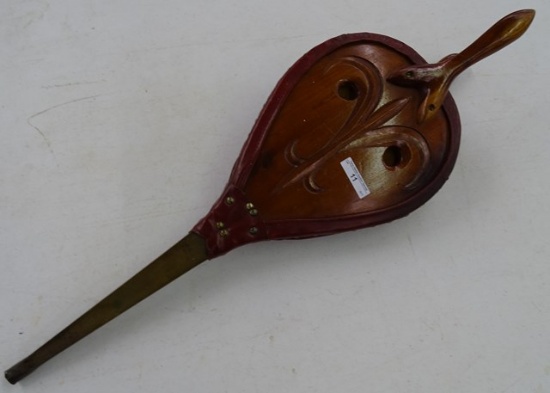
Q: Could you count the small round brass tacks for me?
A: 6